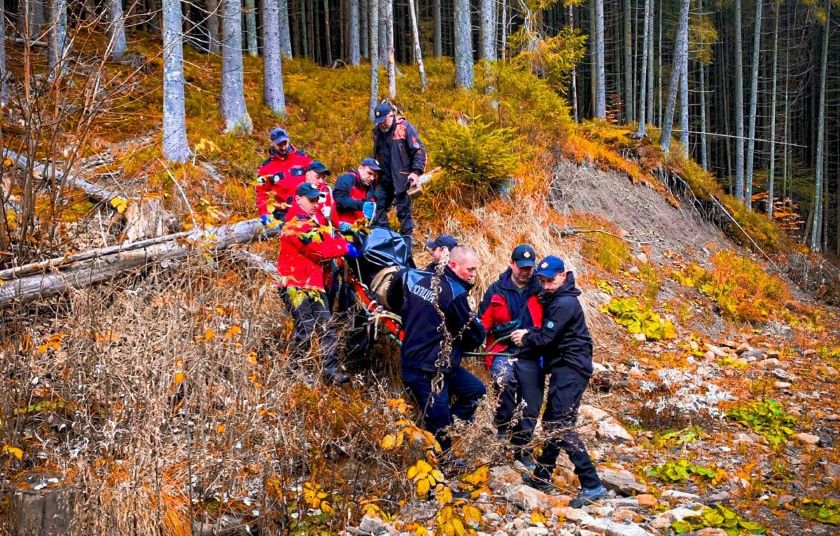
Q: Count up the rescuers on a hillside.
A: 9